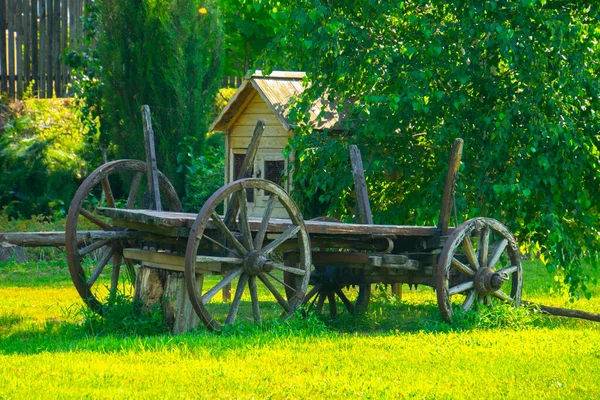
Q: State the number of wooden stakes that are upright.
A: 4